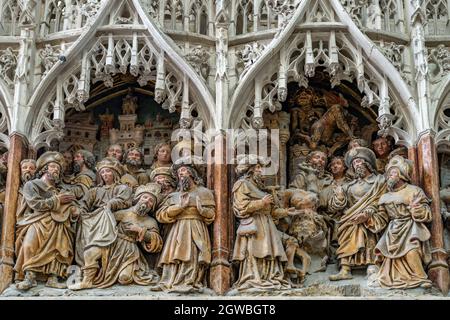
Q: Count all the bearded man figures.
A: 11